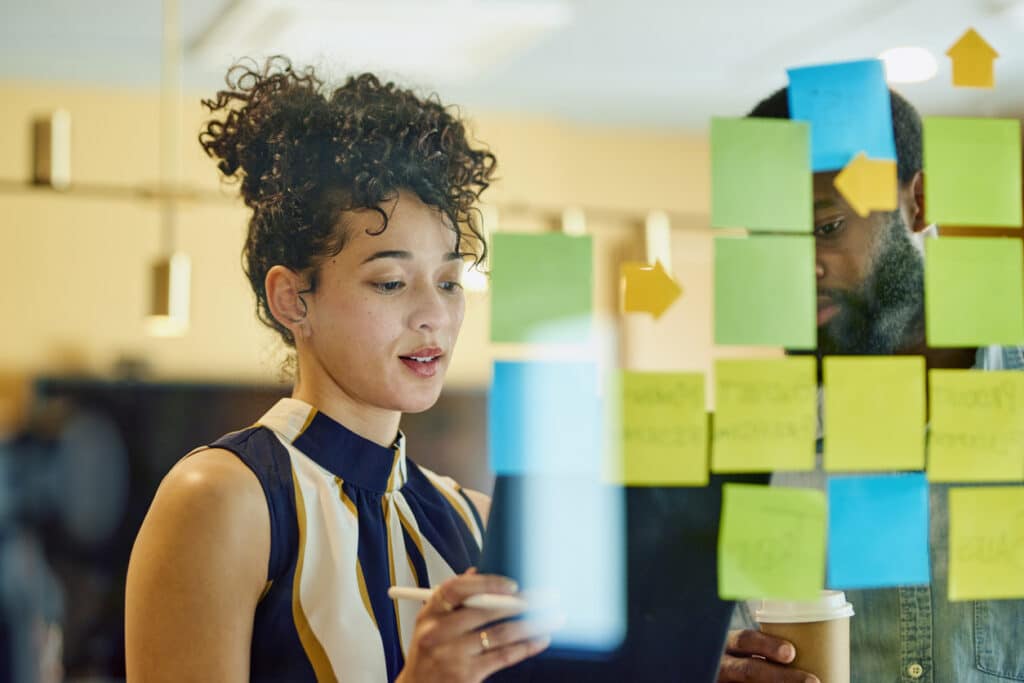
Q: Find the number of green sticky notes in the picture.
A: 6